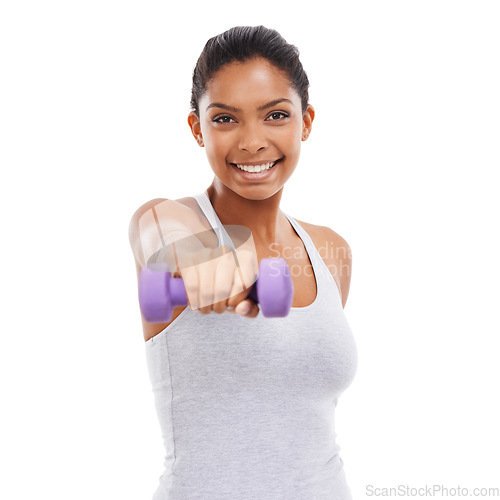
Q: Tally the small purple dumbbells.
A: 1